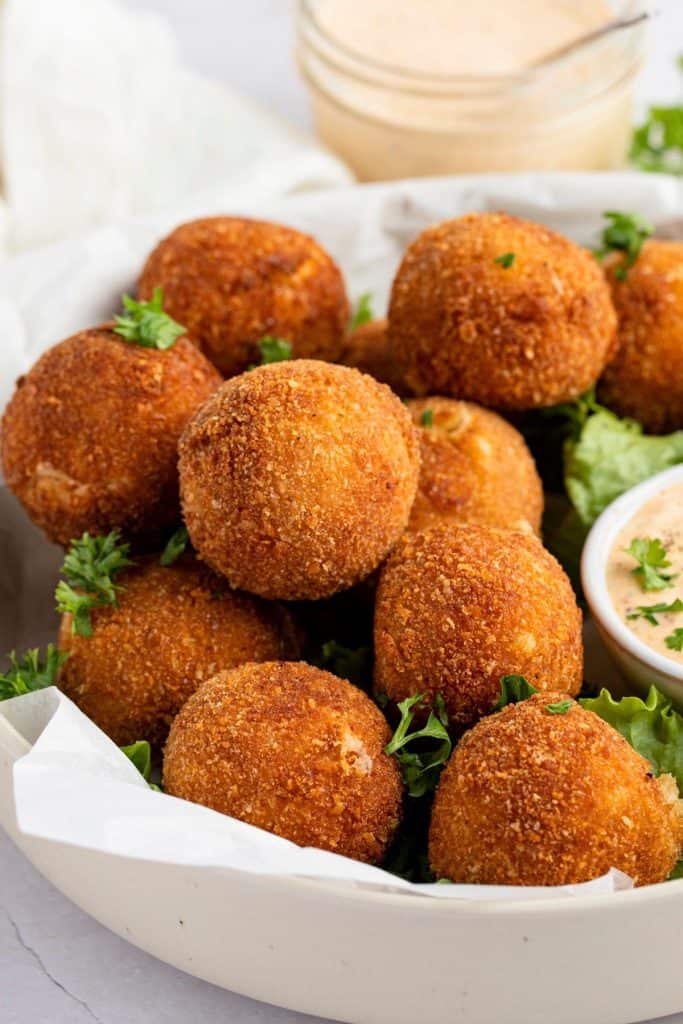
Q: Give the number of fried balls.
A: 11